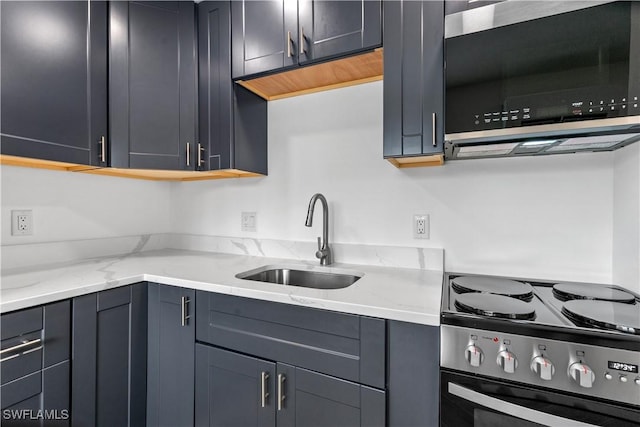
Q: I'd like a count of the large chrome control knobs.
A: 4